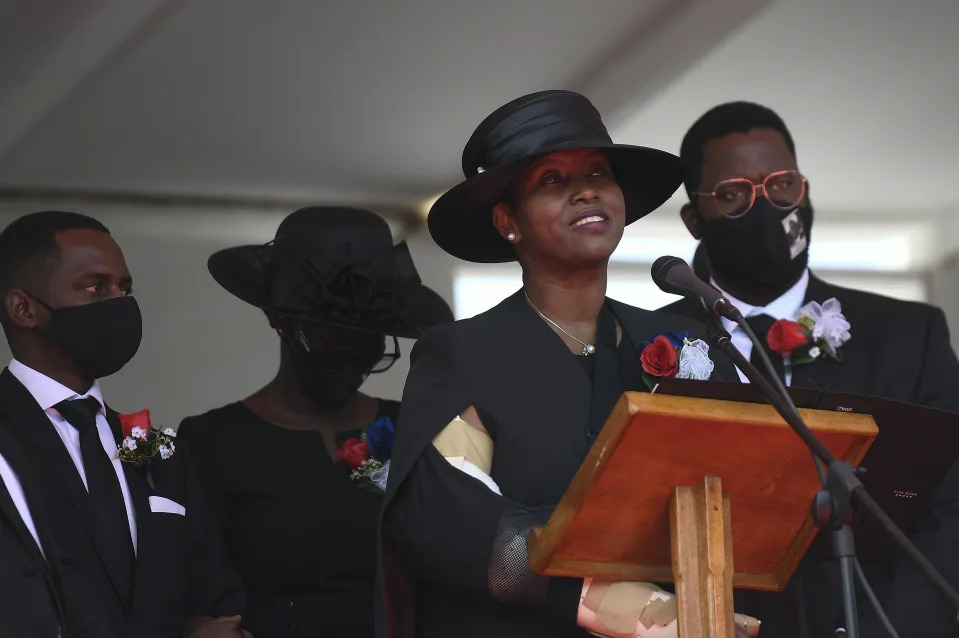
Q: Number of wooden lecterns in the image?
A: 1